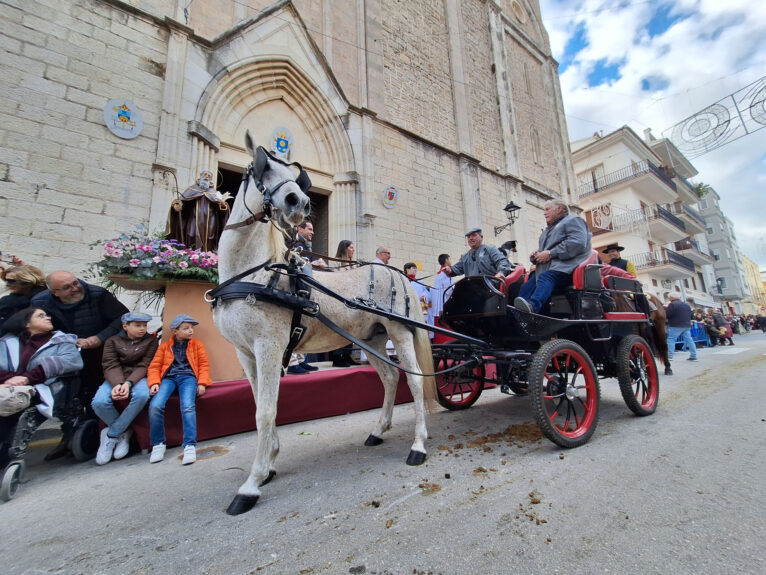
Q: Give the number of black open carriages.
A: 1